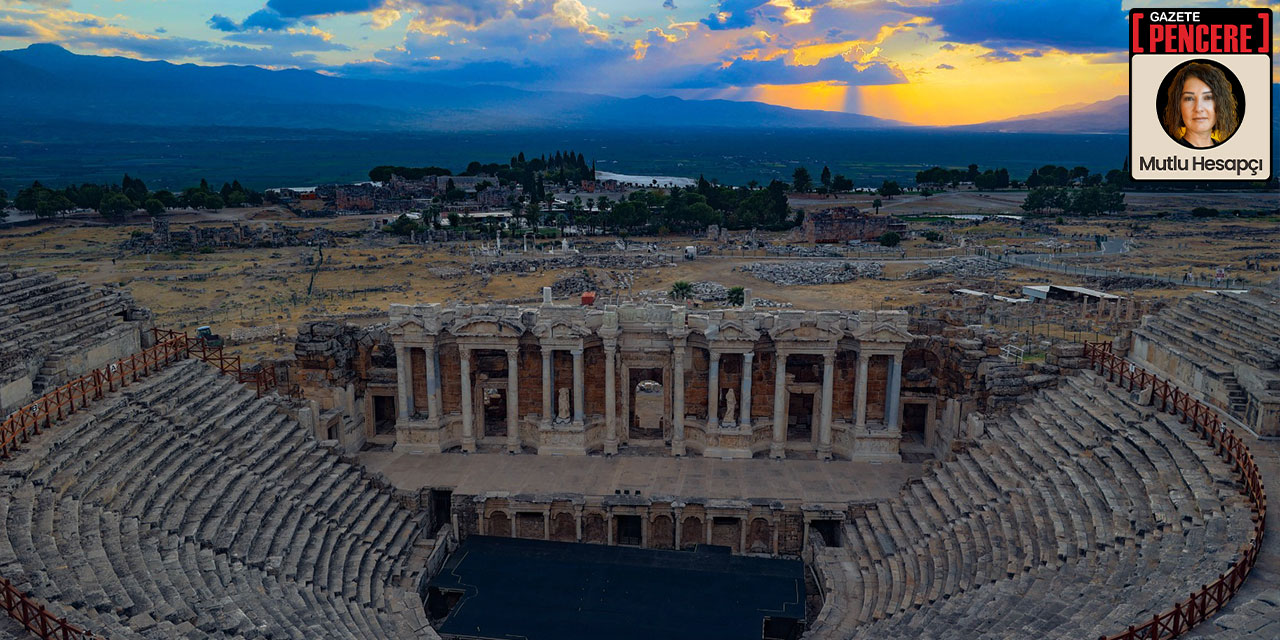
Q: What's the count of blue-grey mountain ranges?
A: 2